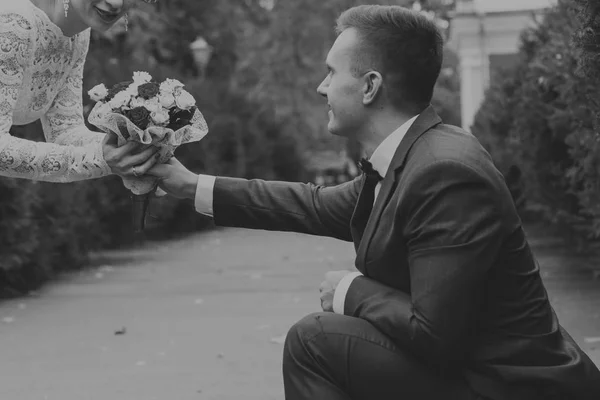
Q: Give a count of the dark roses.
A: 4